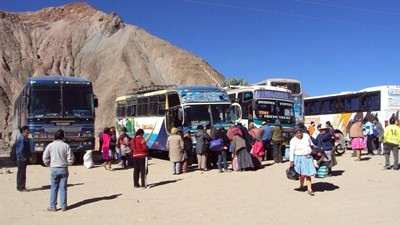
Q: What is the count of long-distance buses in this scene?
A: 5